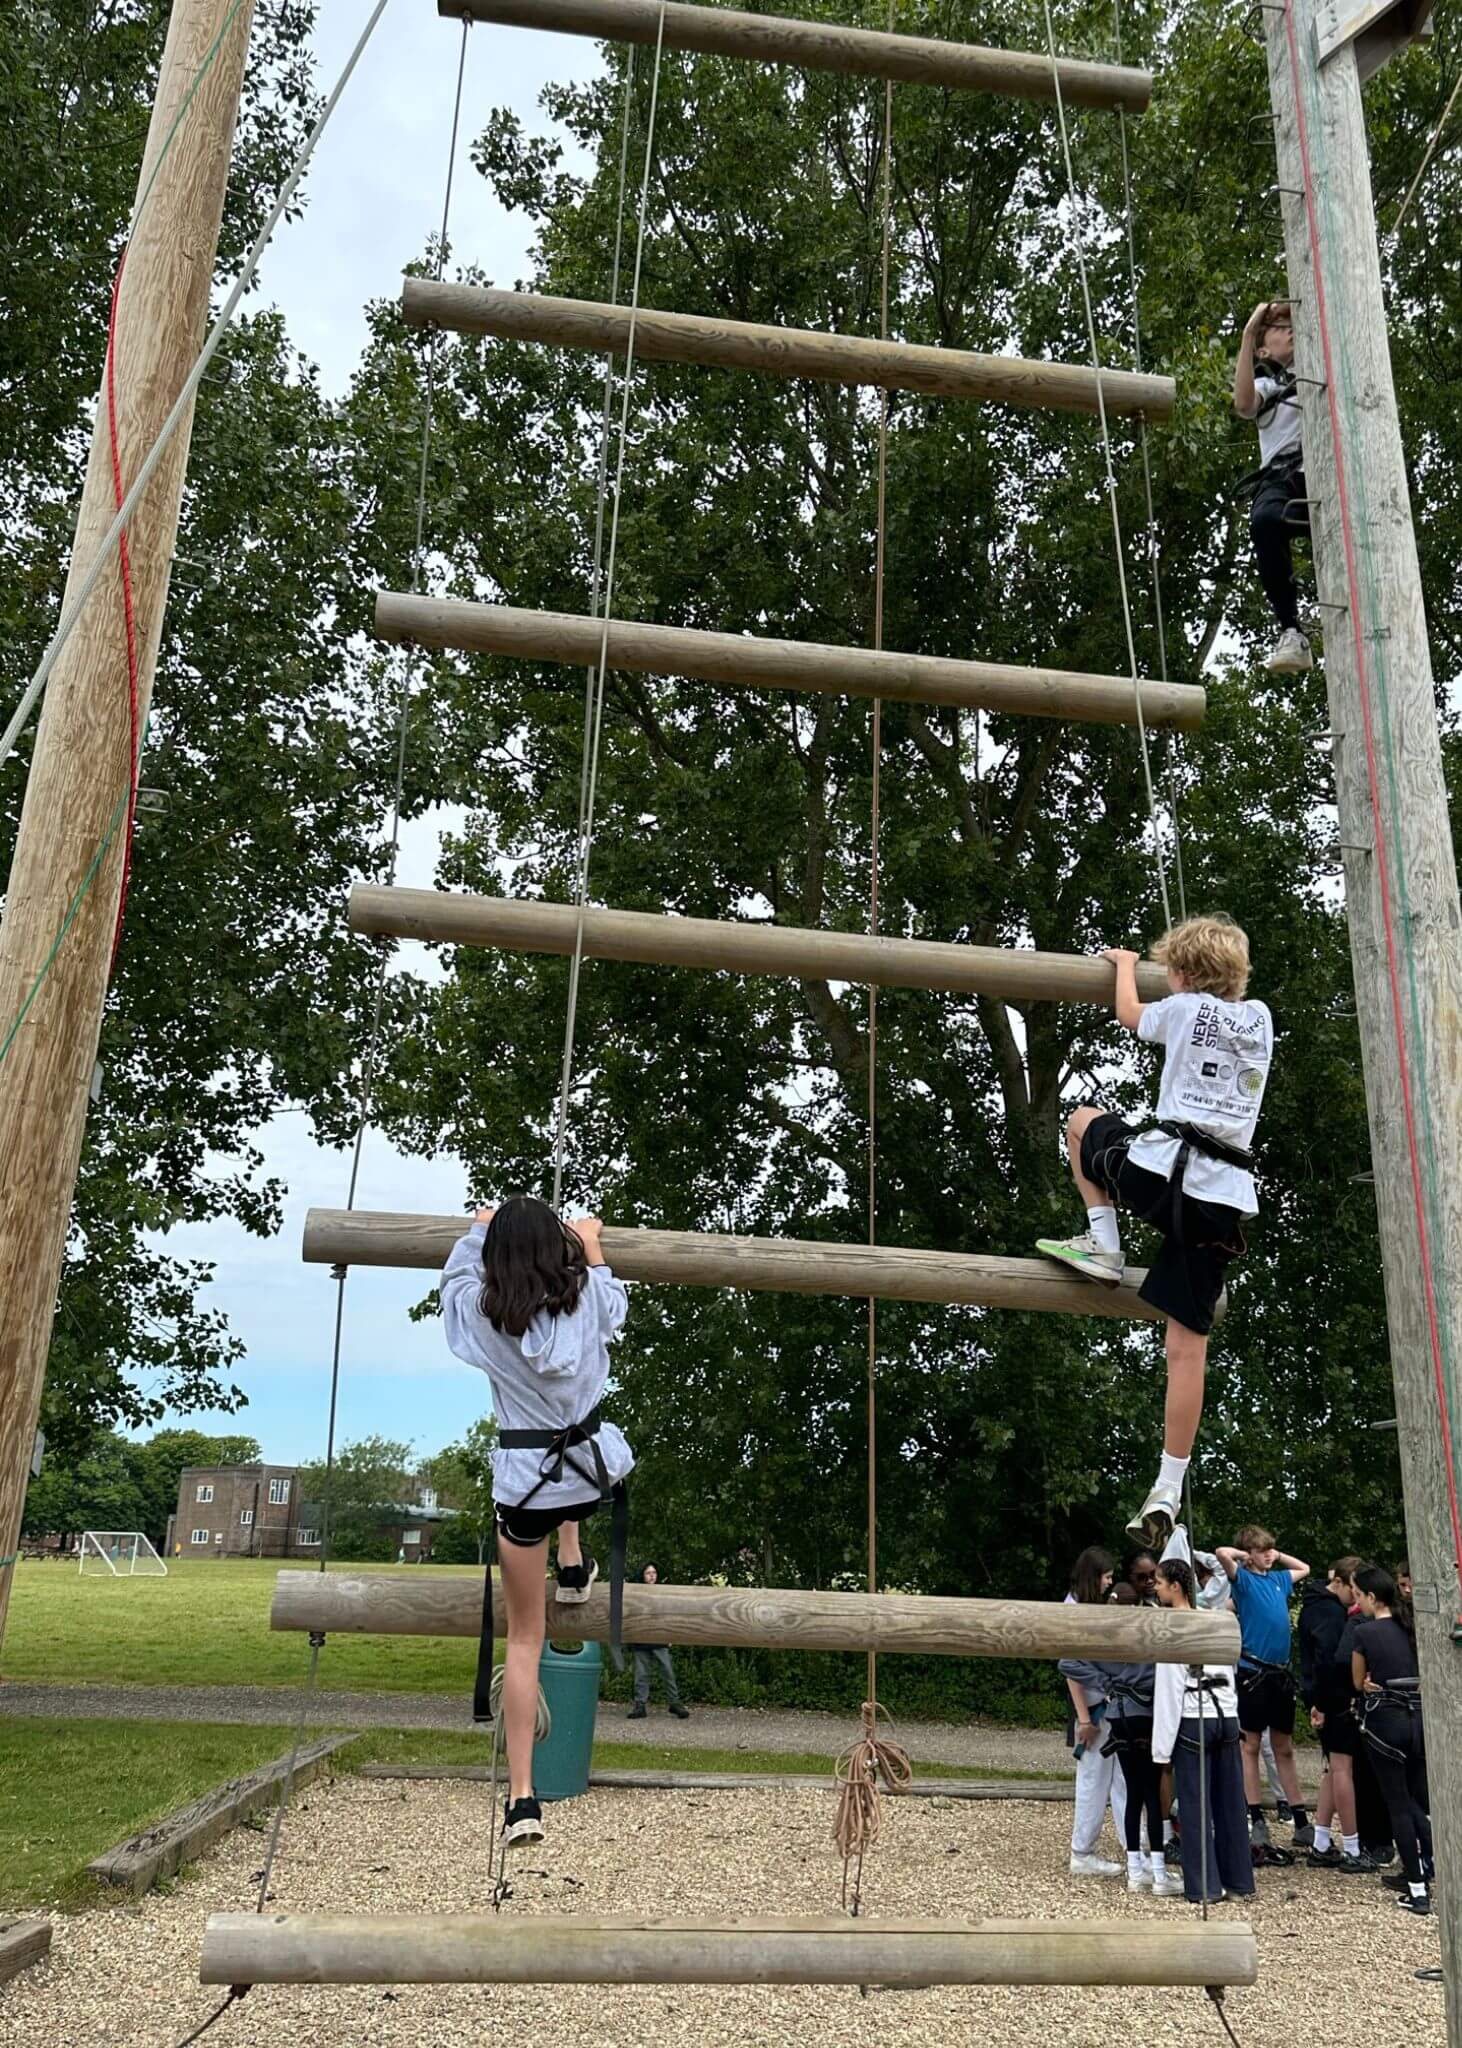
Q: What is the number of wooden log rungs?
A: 7